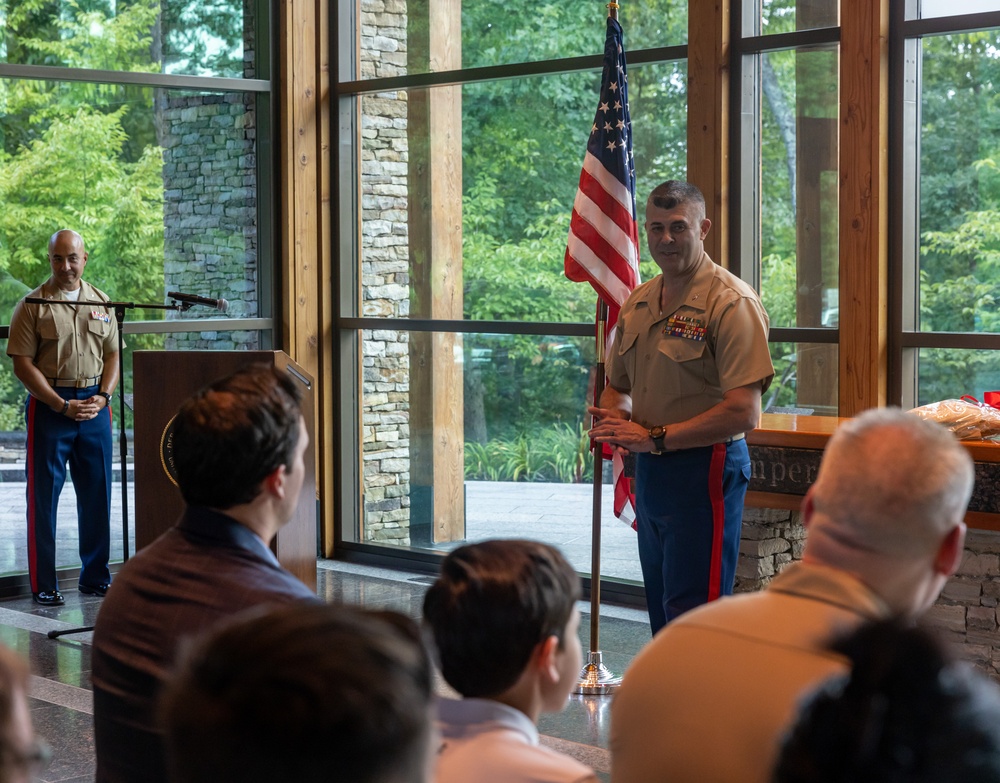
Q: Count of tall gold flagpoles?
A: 1